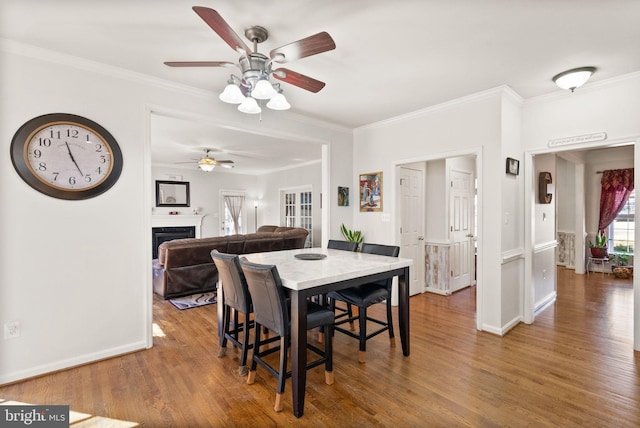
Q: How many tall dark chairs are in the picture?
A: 4